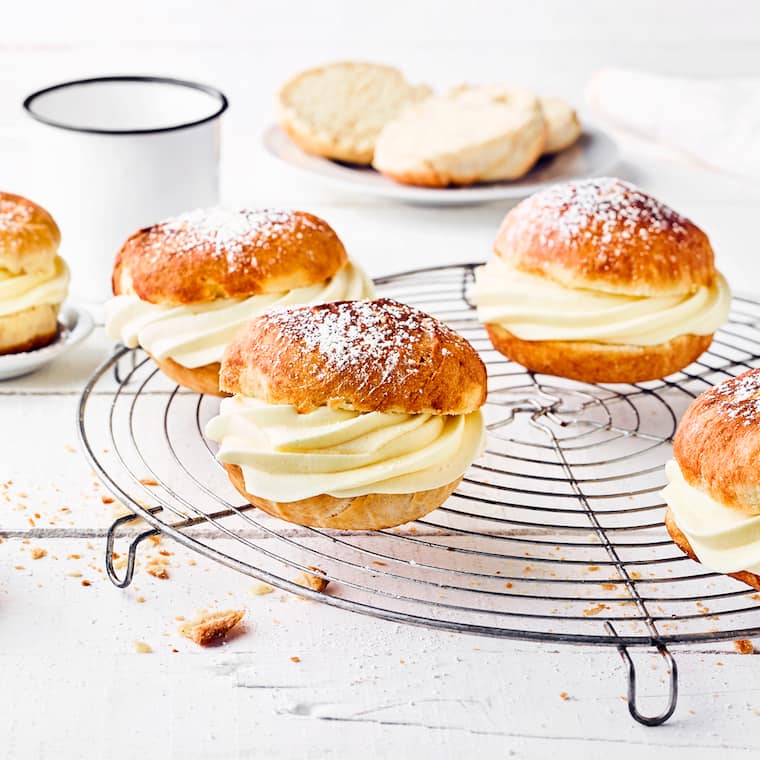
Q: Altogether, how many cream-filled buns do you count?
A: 5